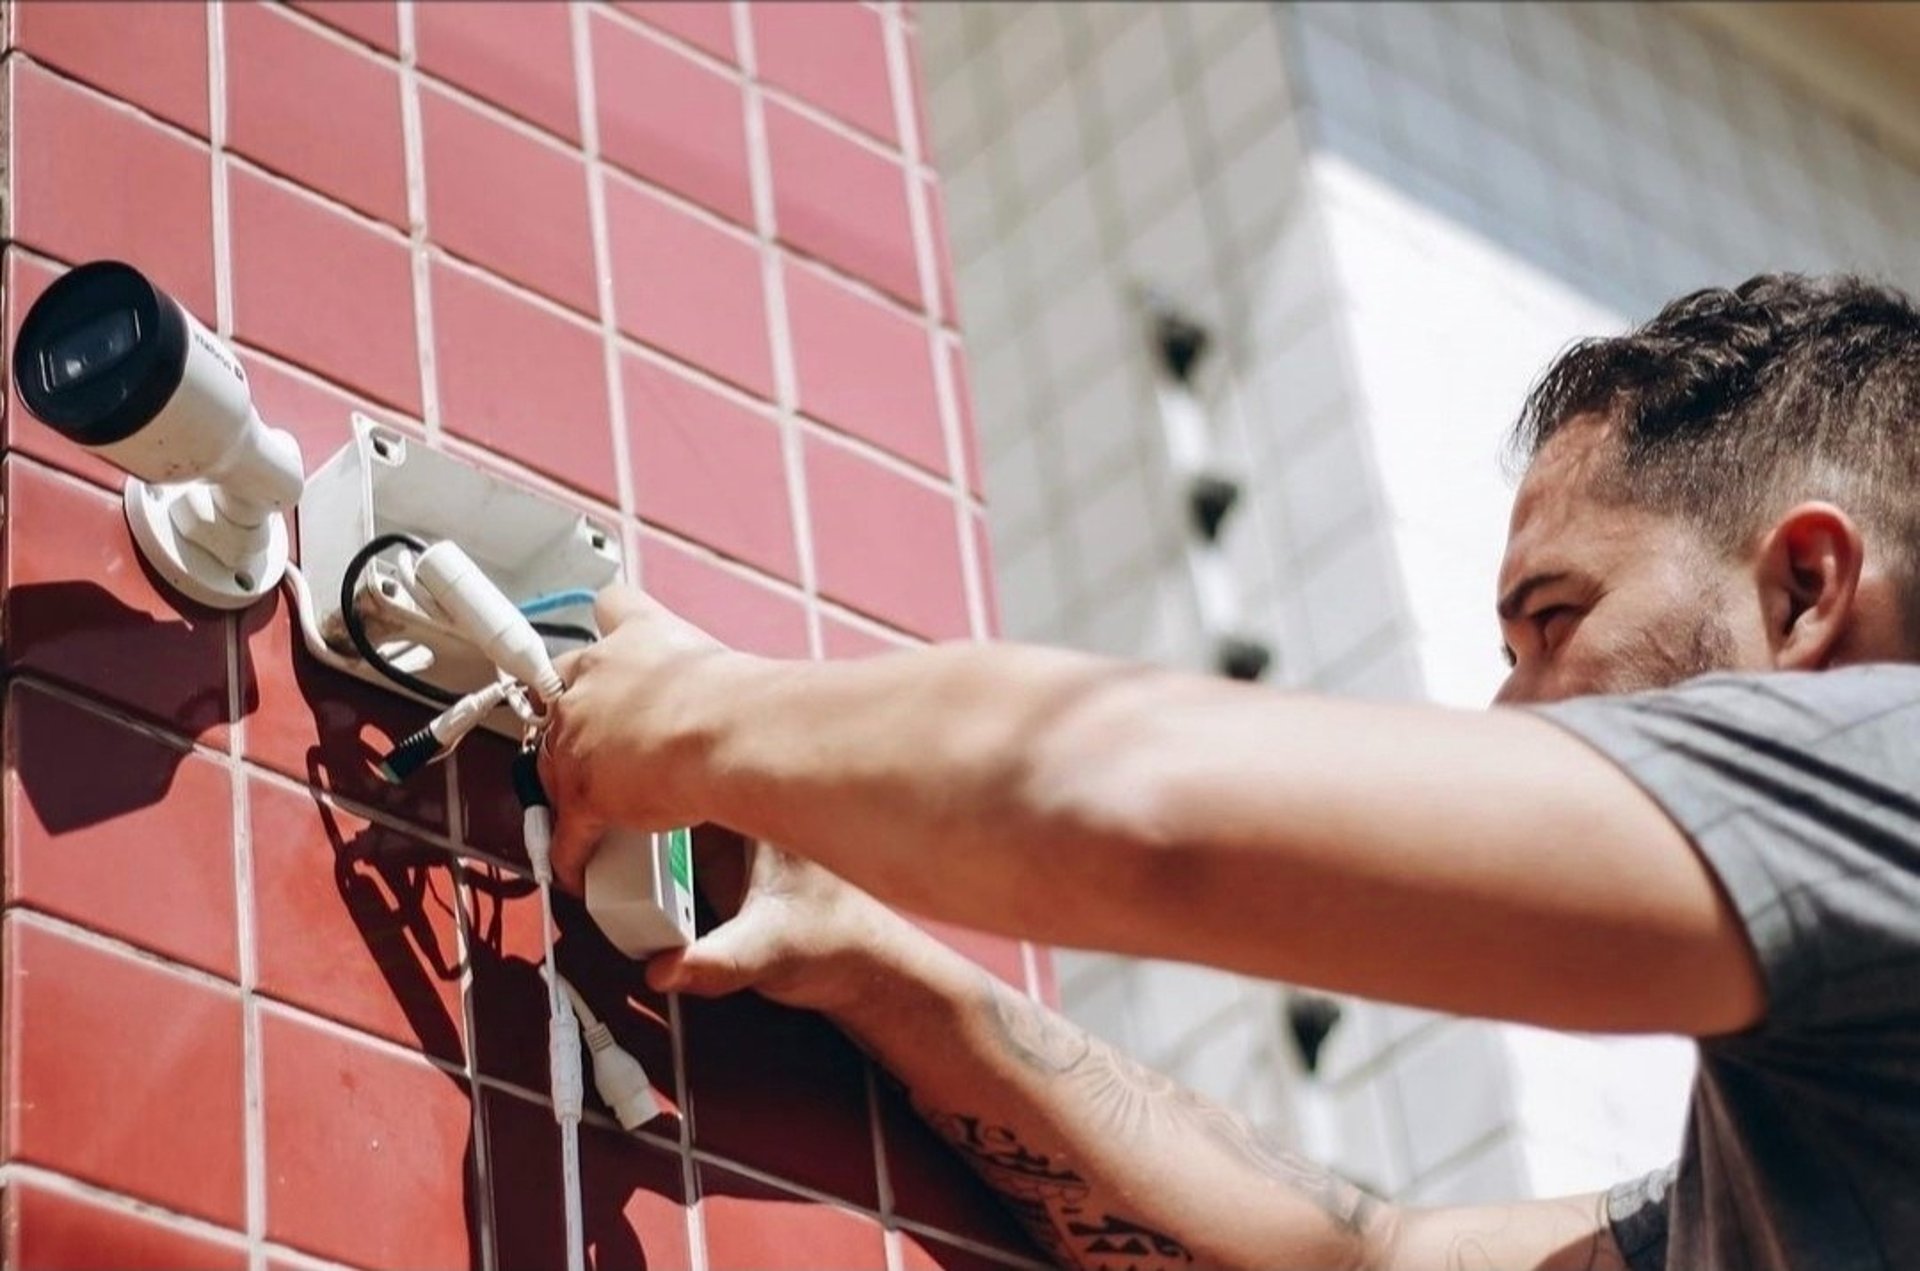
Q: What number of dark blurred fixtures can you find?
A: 4